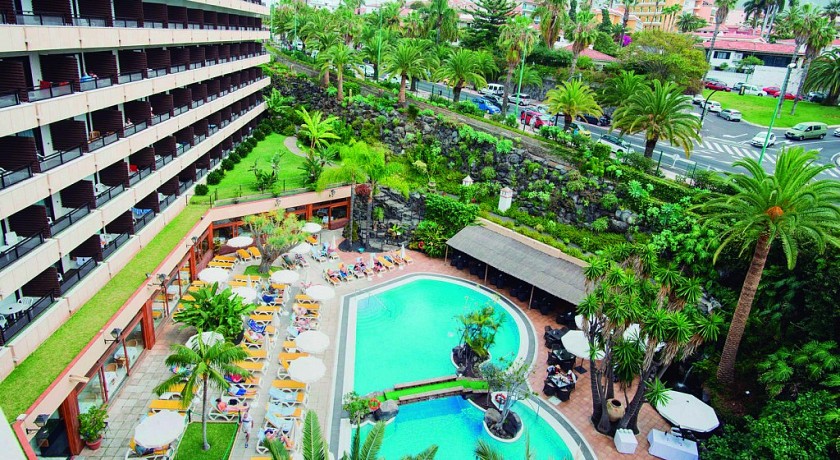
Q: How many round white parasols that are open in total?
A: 15